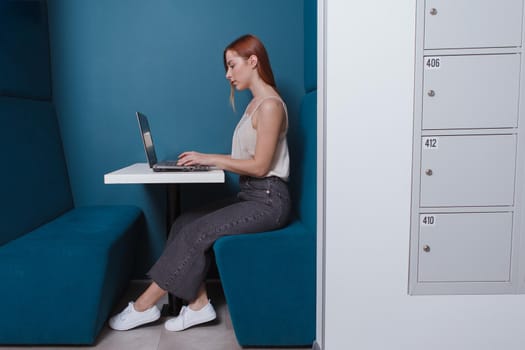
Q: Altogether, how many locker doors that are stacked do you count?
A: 4